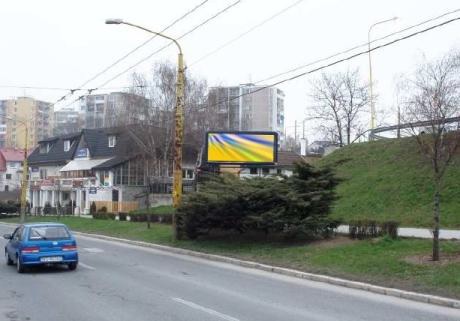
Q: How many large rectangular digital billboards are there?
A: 1